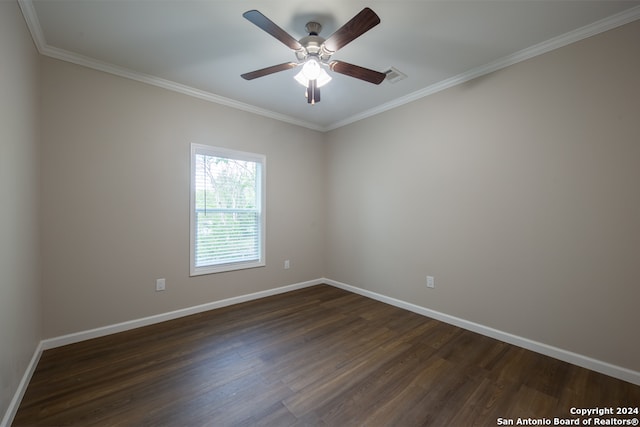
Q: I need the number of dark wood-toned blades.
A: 5